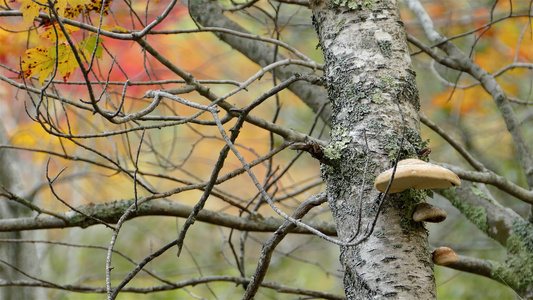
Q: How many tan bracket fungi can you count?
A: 3